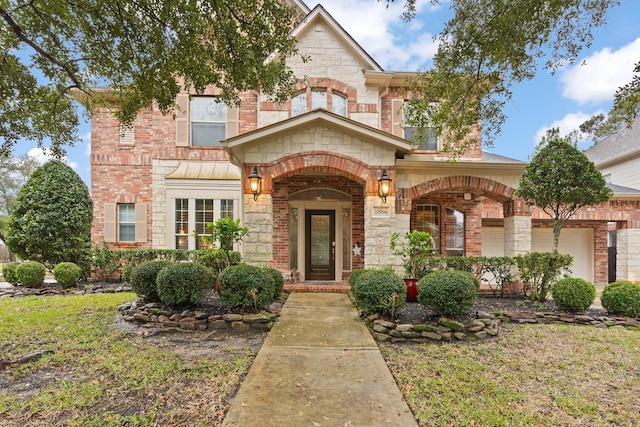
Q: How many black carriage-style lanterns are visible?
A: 2